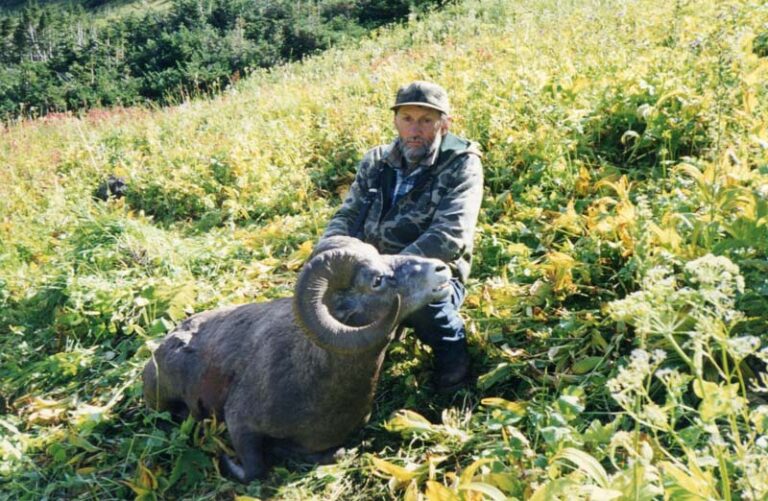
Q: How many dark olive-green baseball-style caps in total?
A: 1